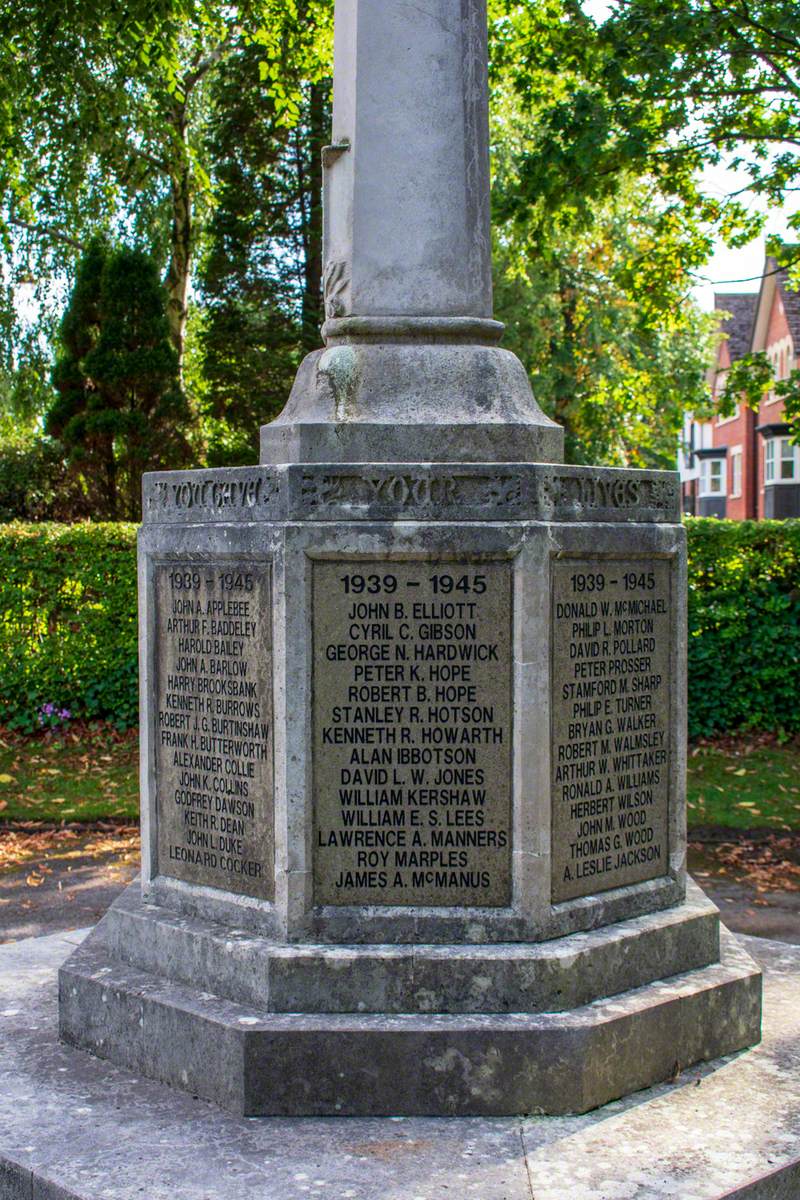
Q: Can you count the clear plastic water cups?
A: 0